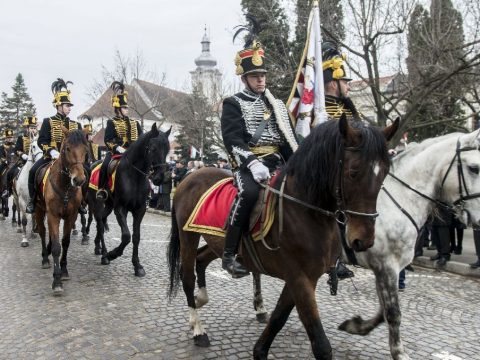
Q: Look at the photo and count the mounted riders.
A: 7